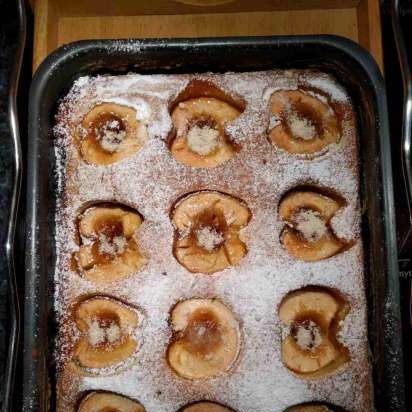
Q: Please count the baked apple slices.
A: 12